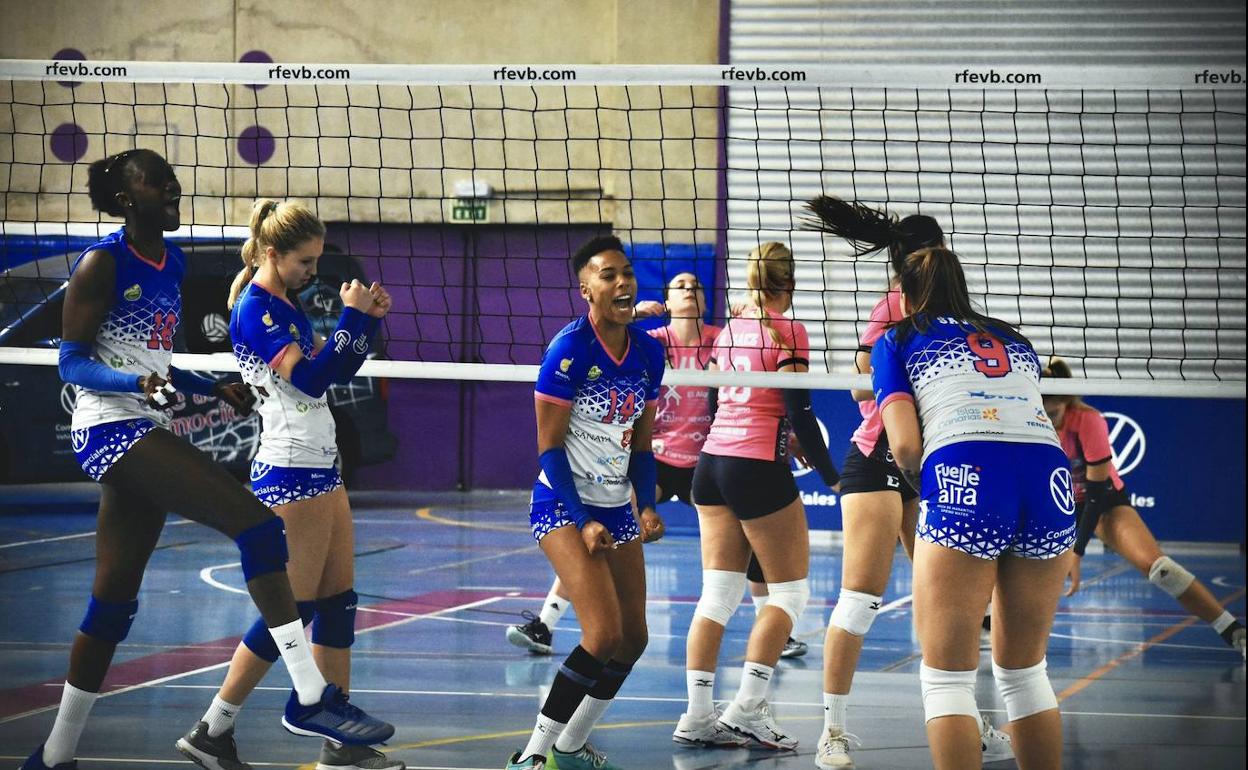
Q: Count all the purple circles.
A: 4